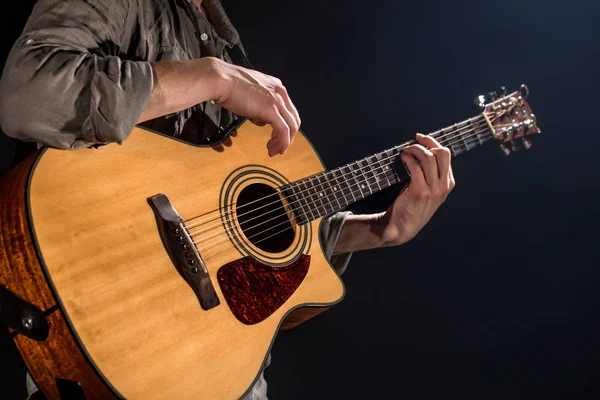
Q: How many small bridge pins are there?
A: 6